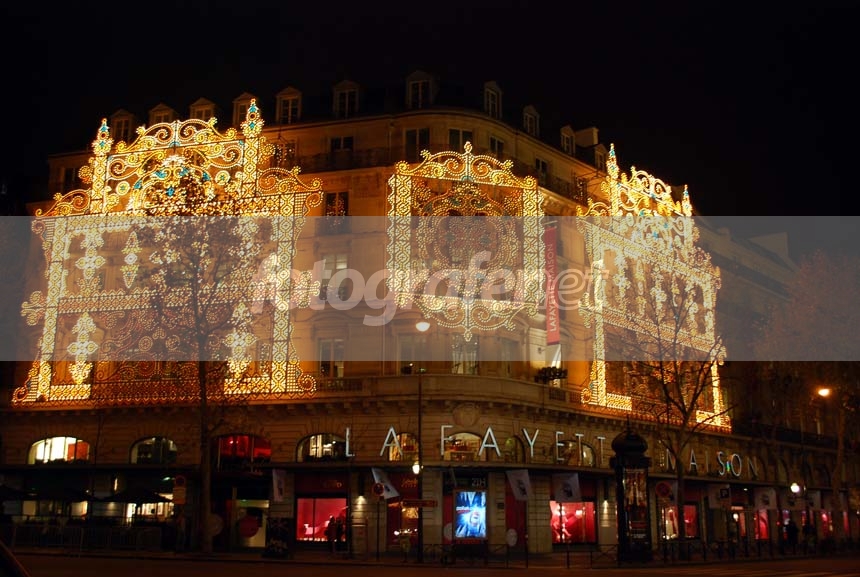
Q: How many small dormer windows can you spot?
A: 11